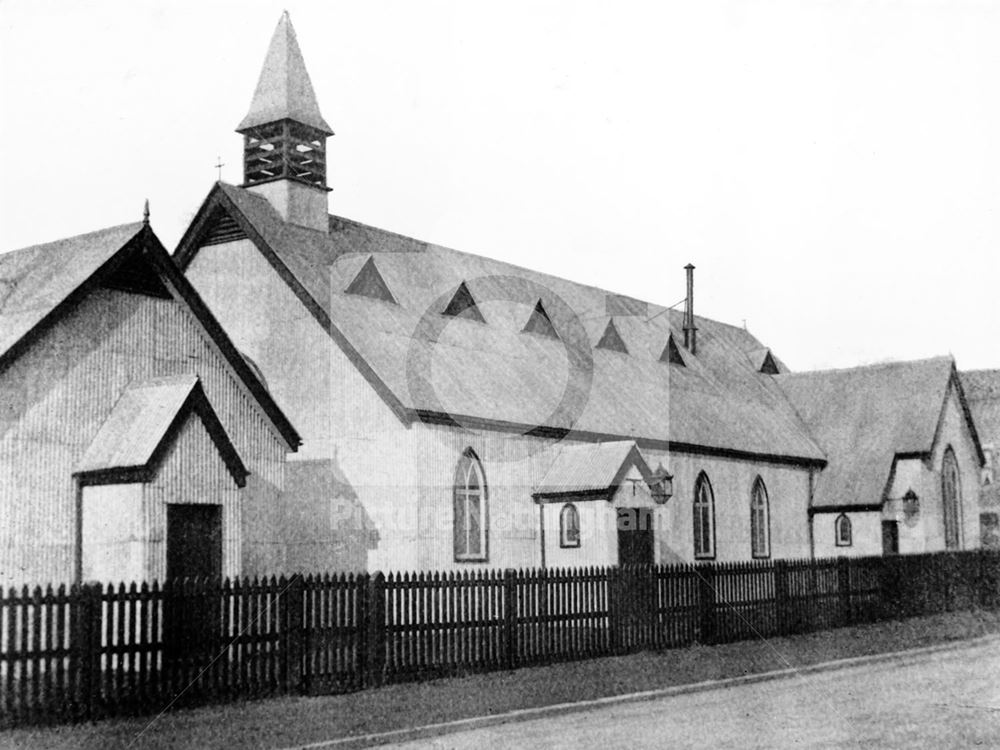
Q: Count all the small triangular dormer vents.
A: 6